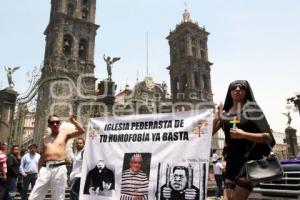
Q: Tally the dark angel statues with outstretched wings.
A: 3